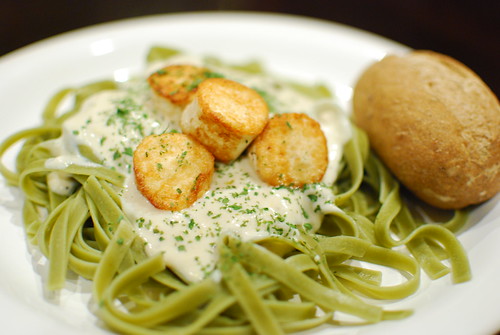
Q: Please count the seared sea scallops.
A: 4